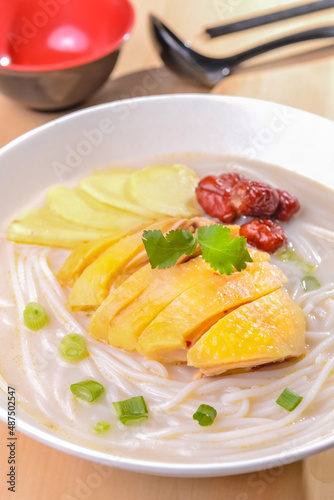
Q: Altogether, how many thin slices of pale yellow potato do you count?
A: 4